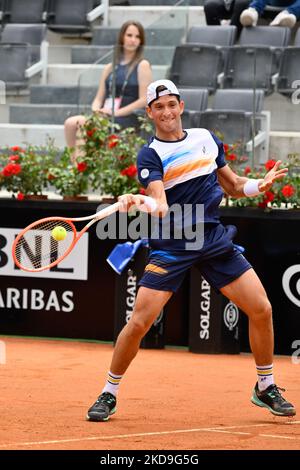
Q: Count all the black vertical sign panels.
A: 2